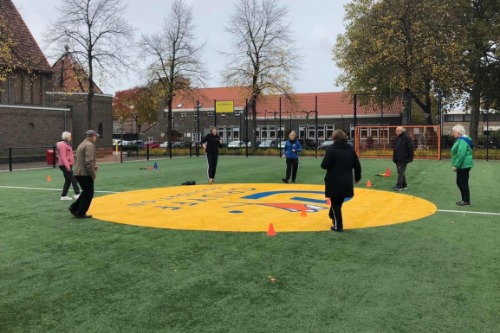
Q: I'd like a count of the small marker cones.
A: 7